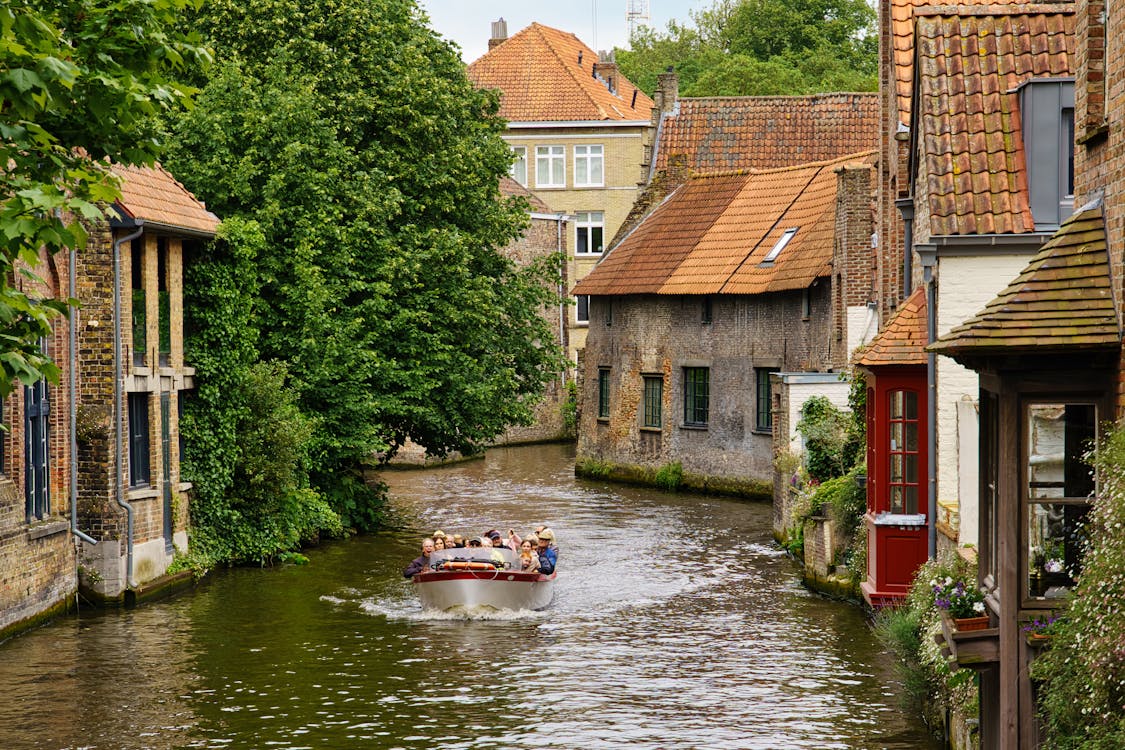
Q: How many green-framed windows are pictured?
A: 4